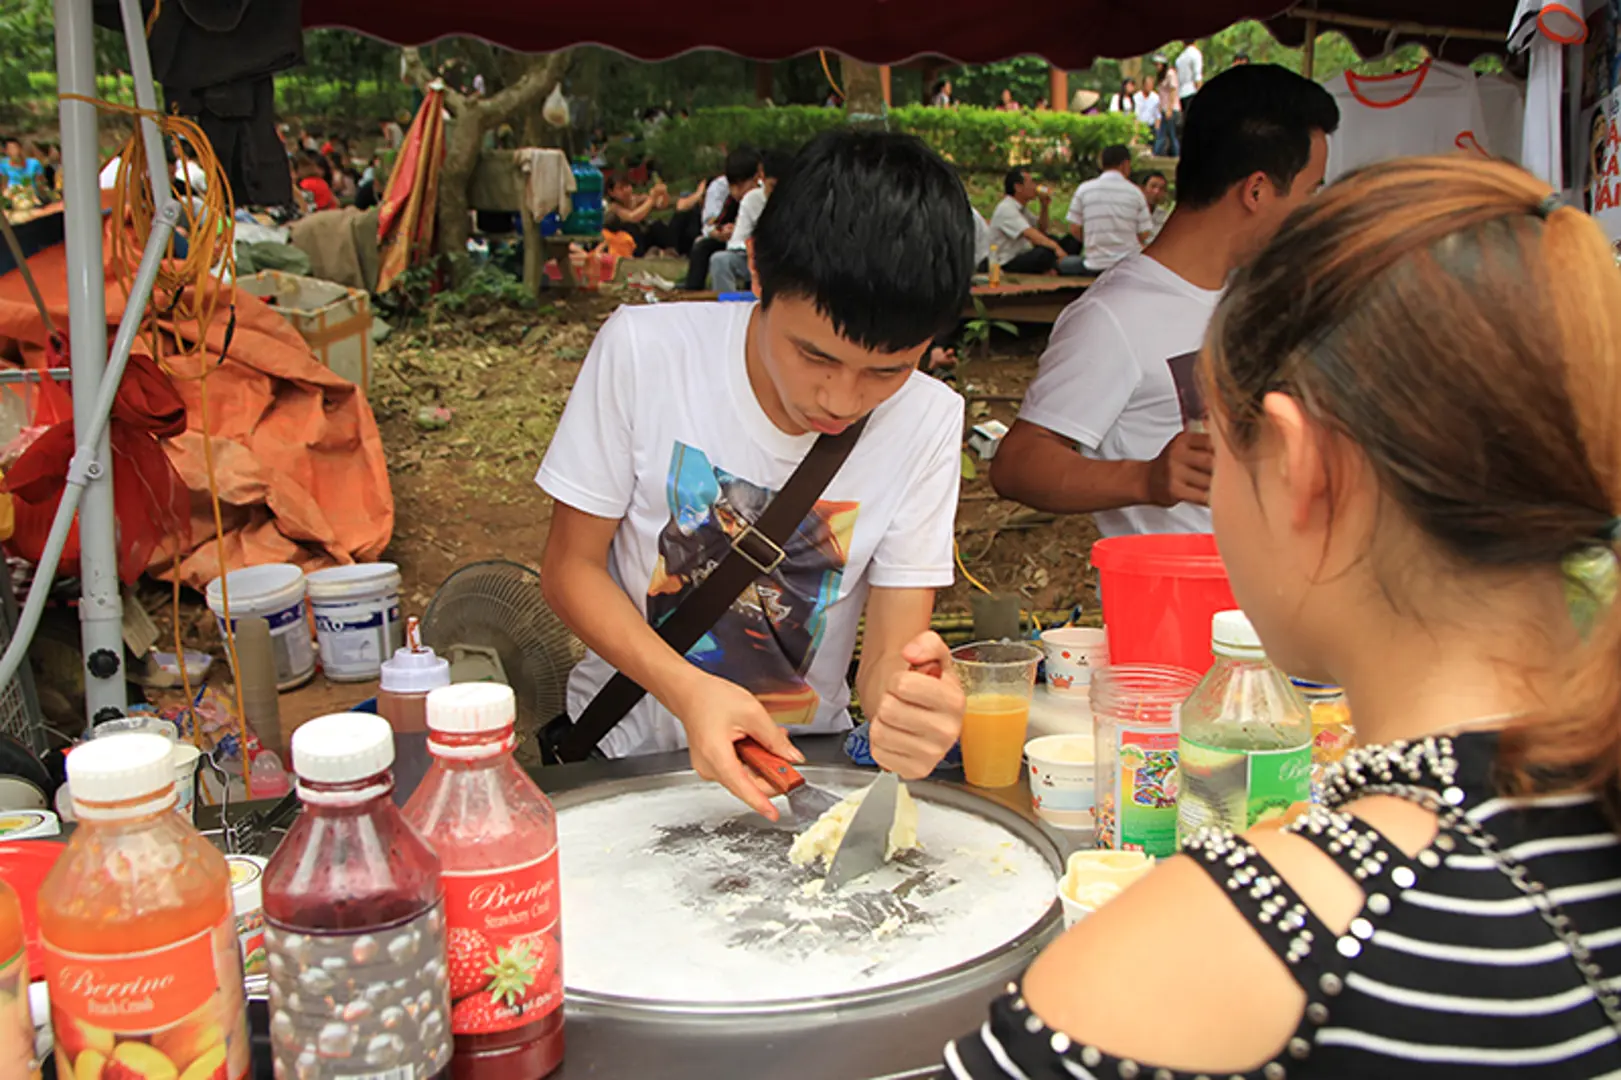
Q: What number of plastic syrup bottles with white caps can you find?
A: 4